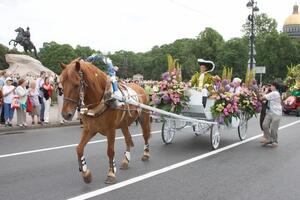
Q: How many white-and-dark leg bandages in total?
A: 4